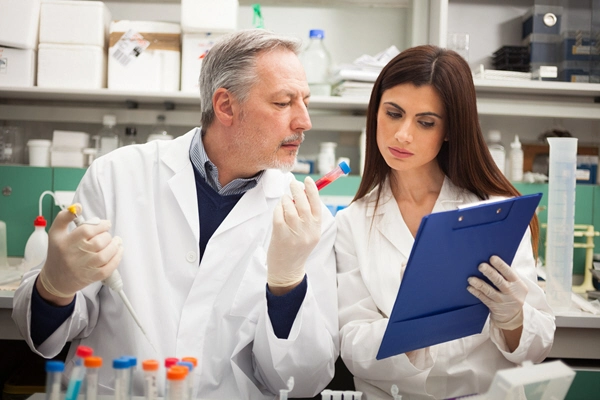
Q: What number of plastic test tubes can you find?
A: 11